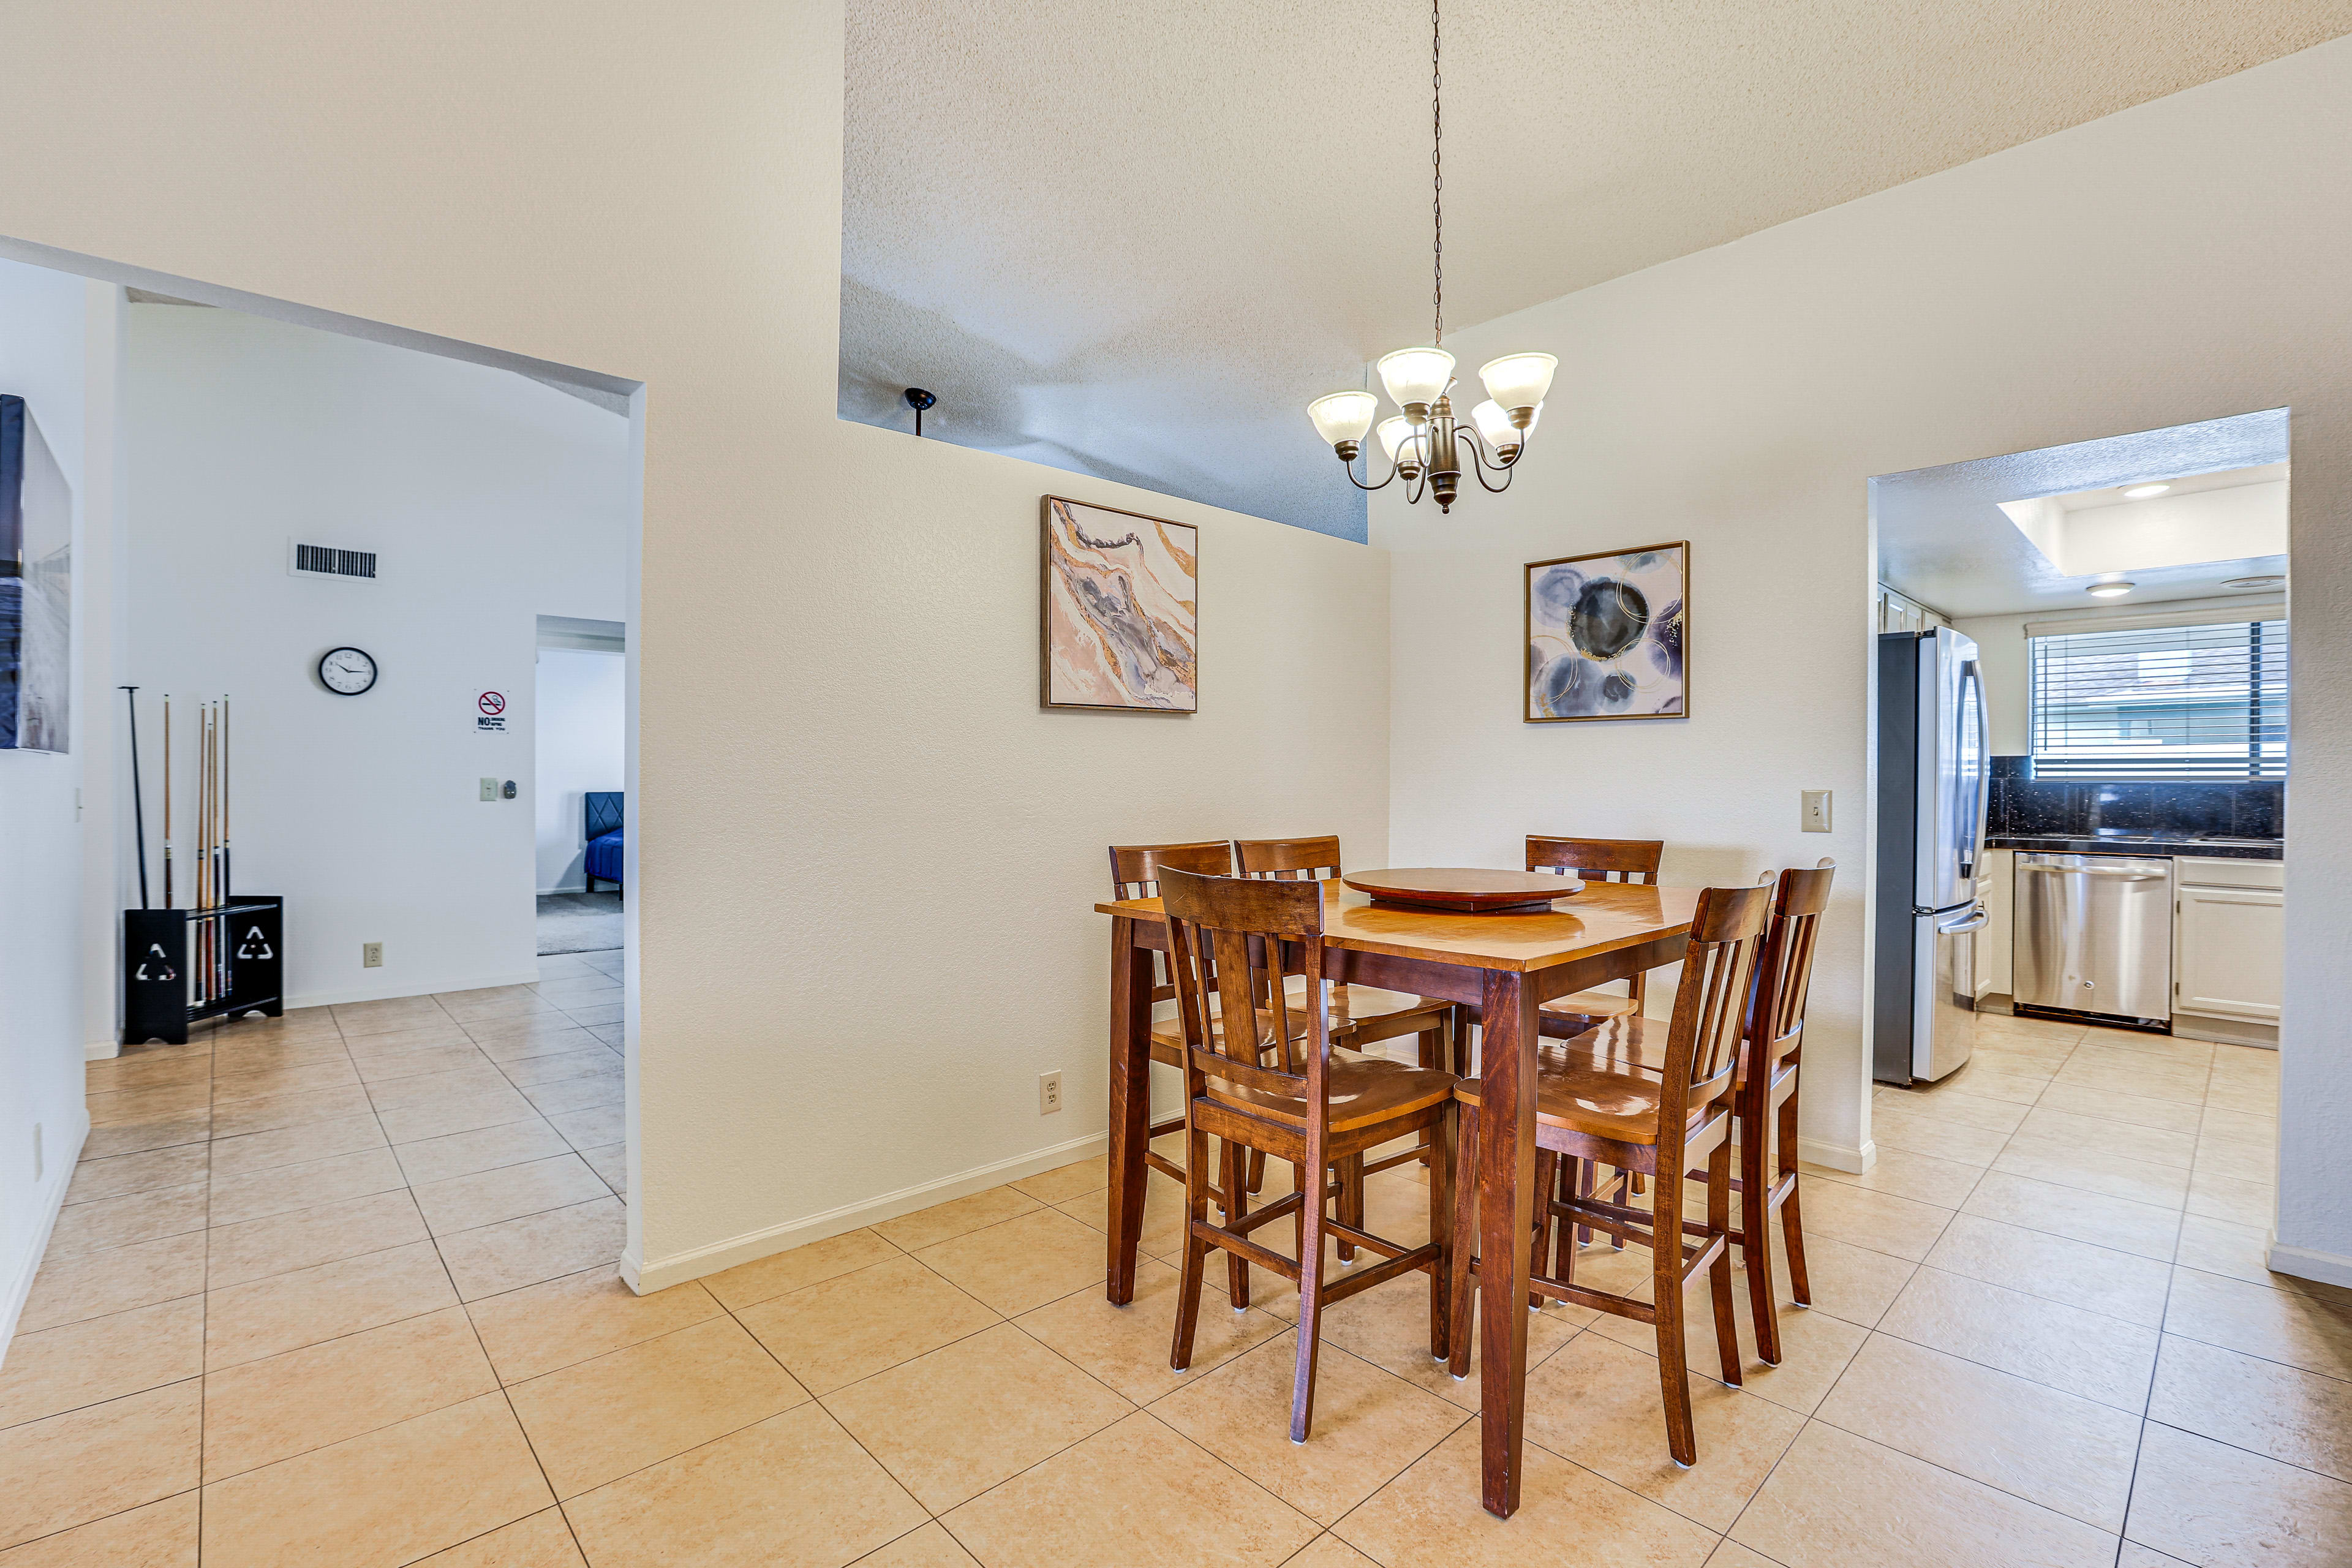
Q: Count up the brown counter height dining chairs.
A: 6